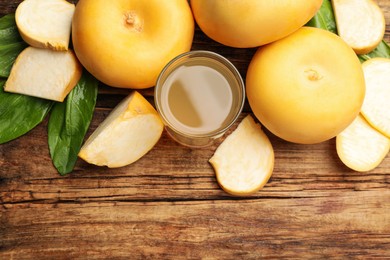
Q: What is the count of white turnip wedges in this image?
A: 7